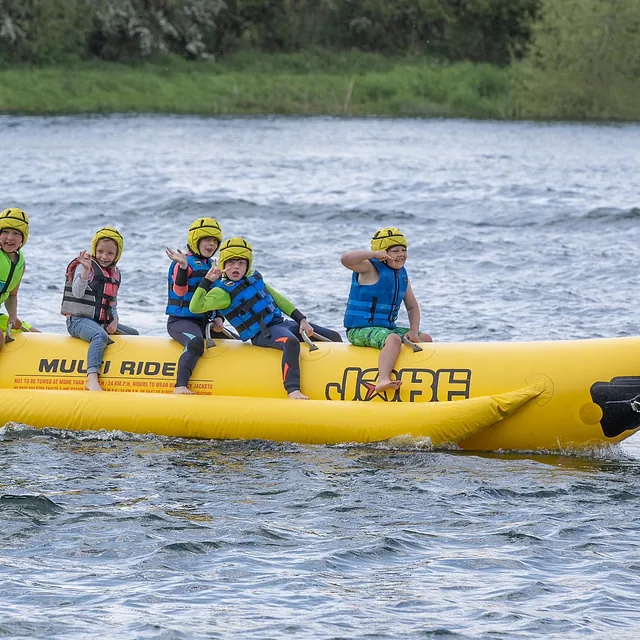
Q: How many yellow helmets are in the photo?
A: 5